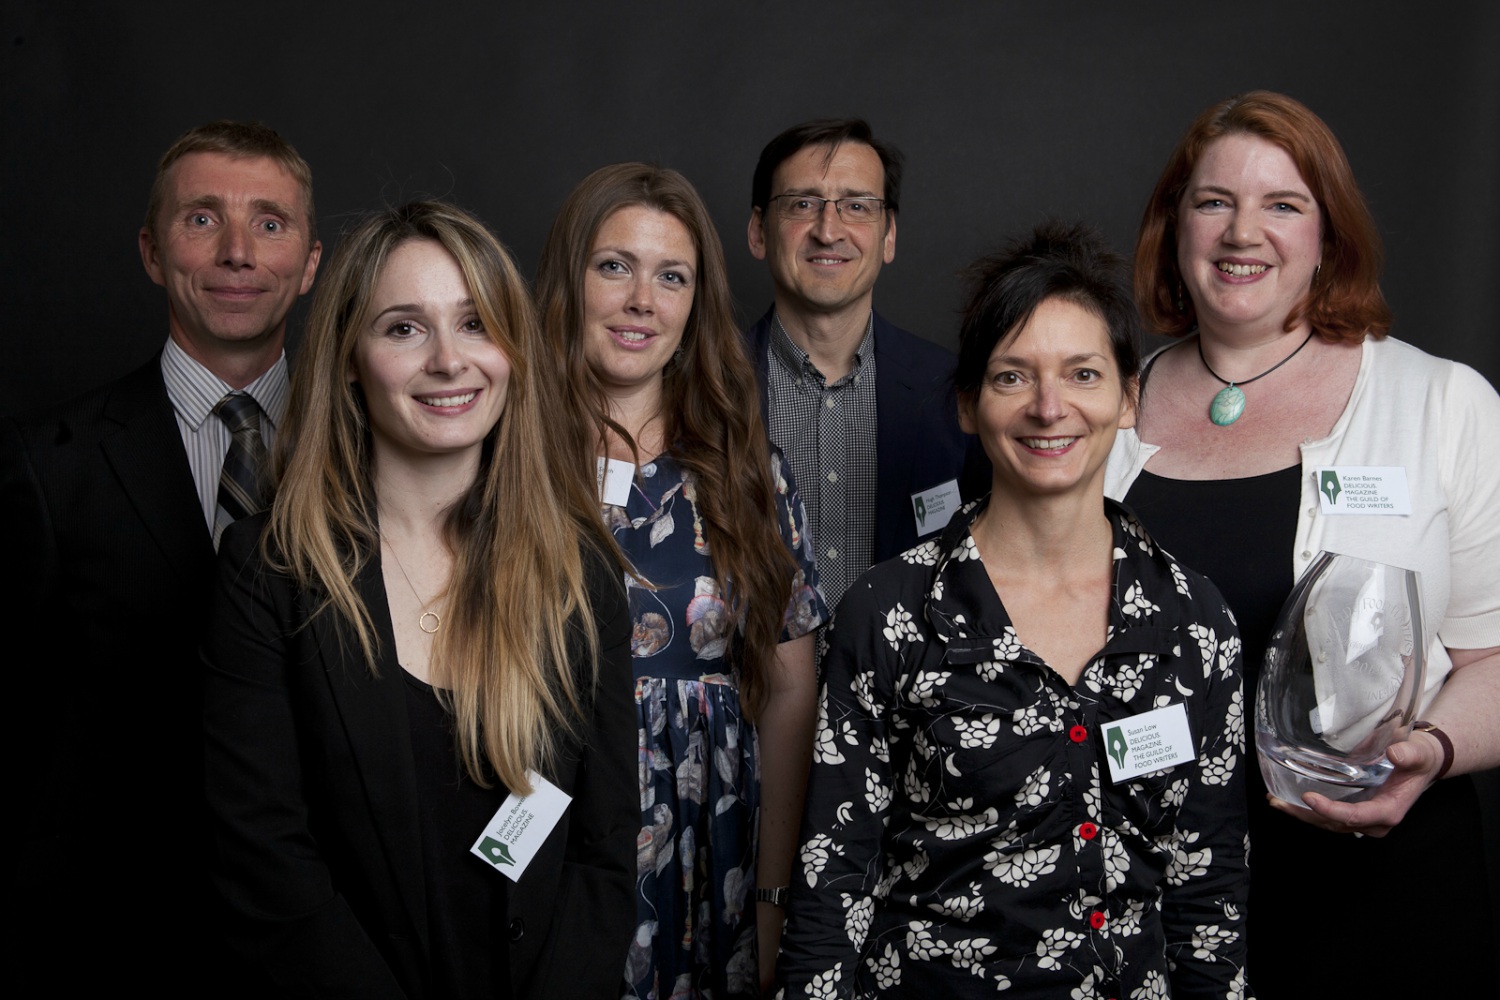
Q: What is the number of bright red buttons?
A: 3